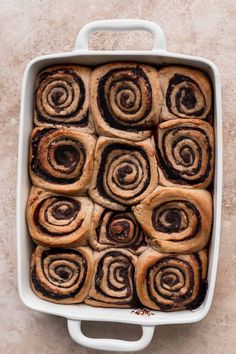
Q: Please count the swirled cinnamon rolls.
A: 12